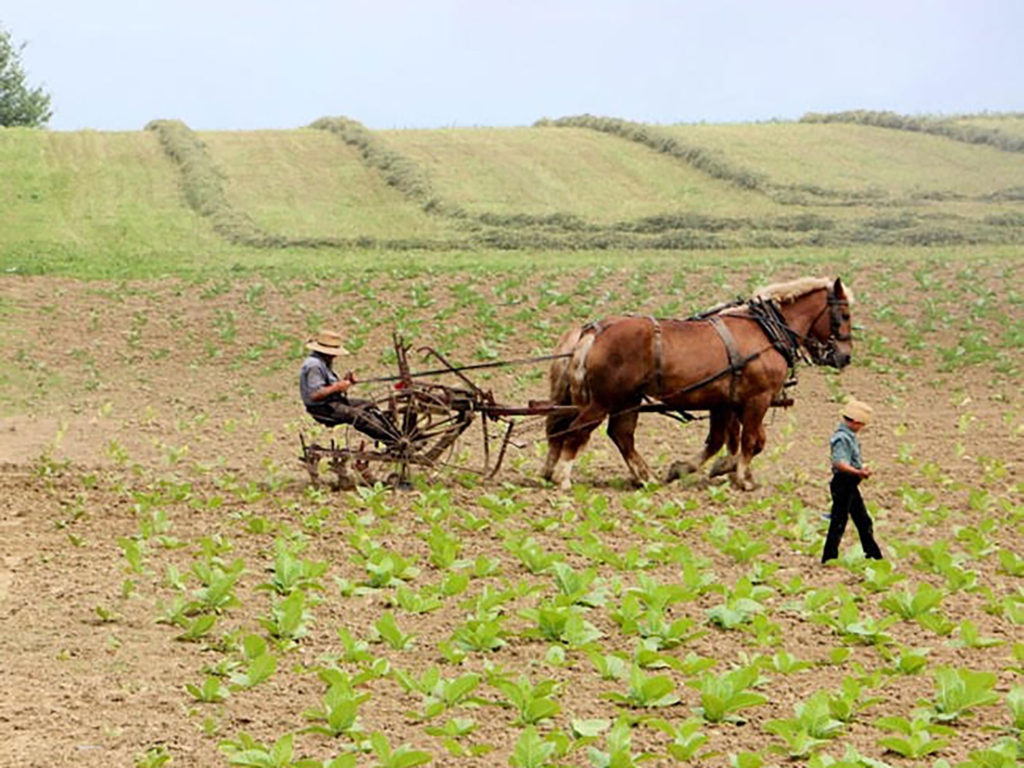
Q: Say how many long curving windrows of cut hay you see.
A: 4